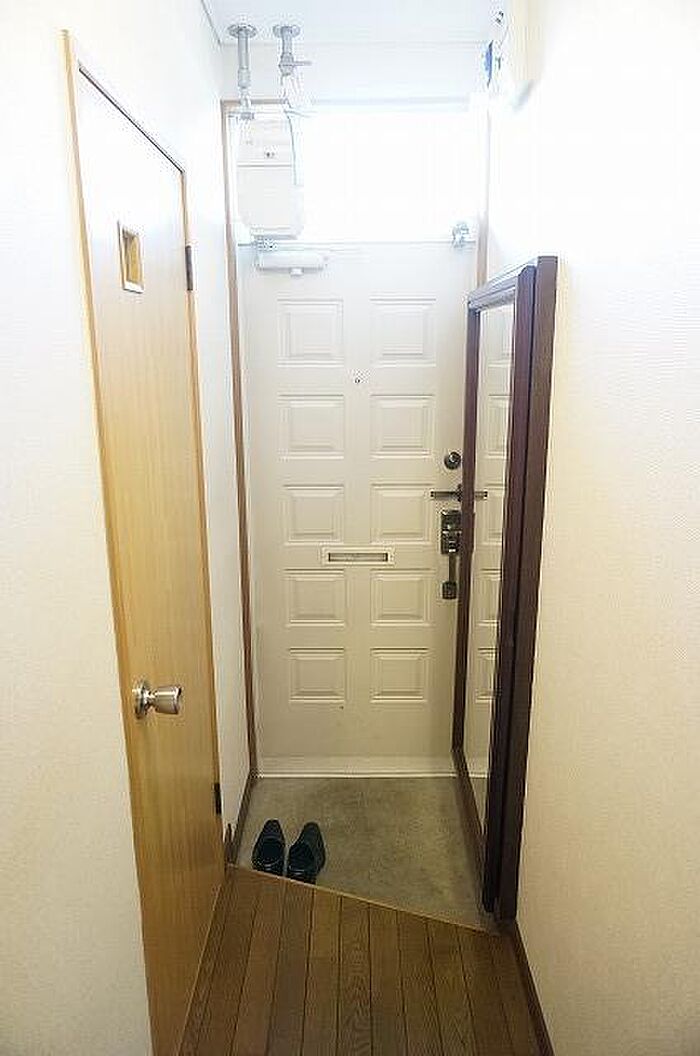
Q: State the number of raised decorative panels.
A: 10